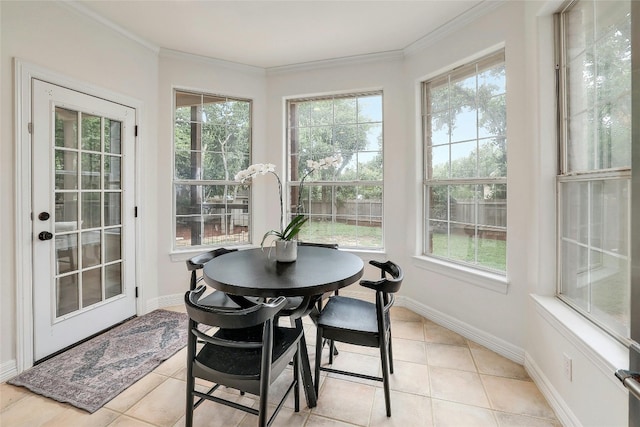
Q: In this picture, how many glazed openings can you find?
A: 5